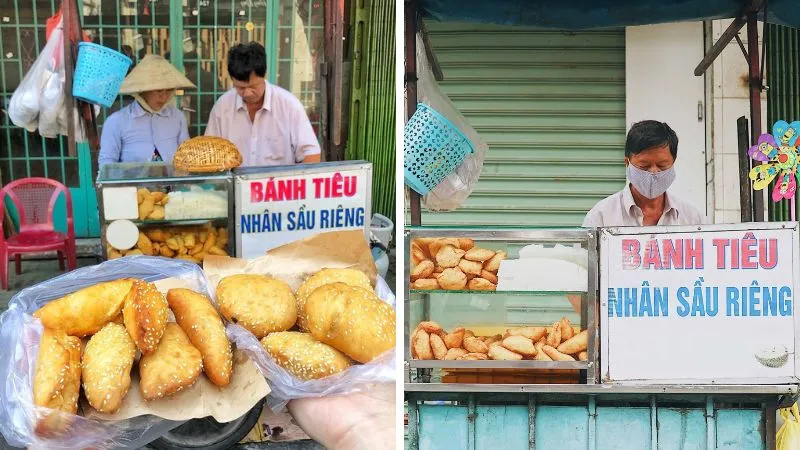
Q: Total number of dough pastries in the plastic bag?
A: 10